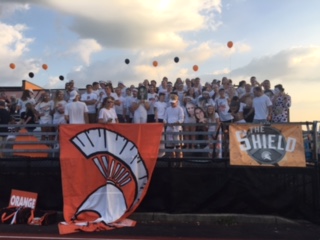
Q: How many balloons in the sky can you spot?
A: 9